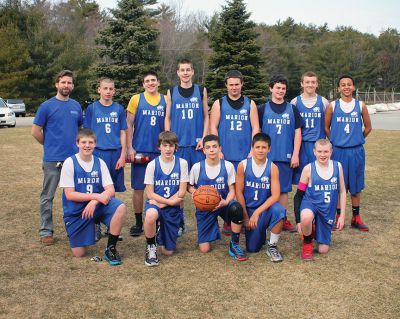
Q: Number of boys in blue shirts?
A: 12